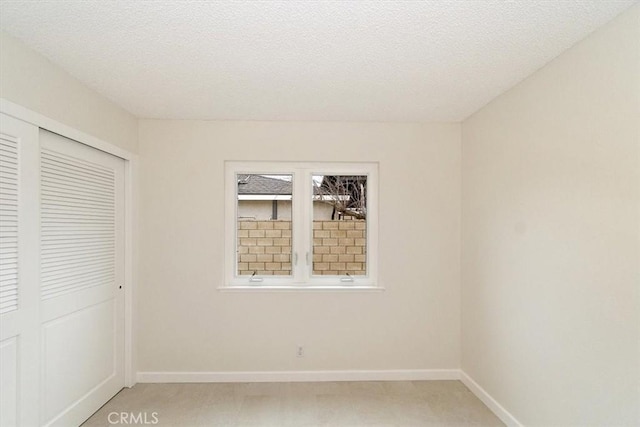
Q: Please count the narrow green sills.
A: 0